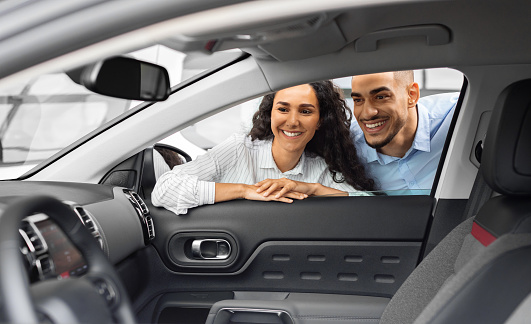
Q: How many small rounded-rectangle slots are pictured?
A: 8